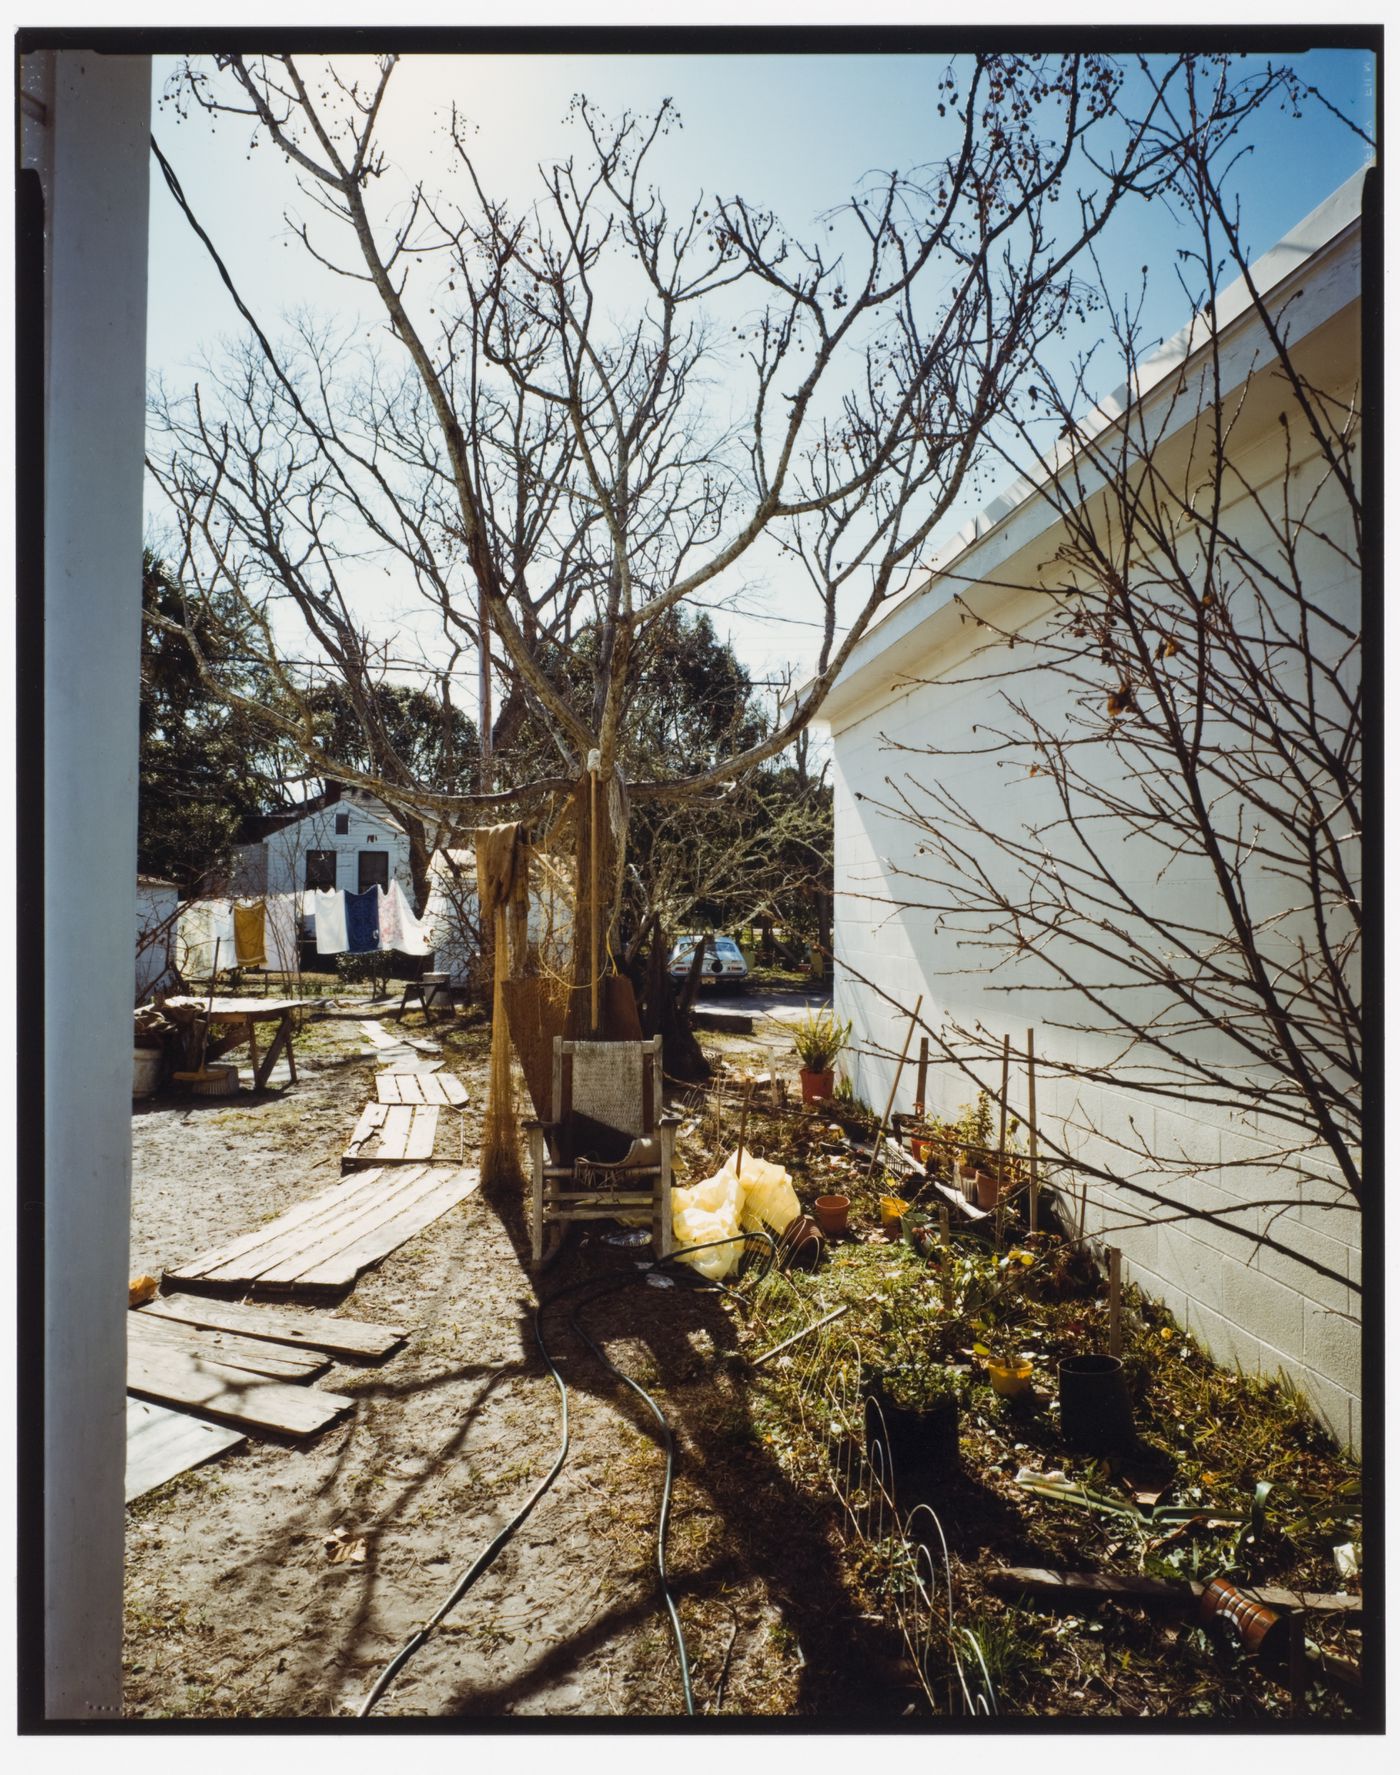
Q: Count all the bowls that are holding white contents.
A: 0